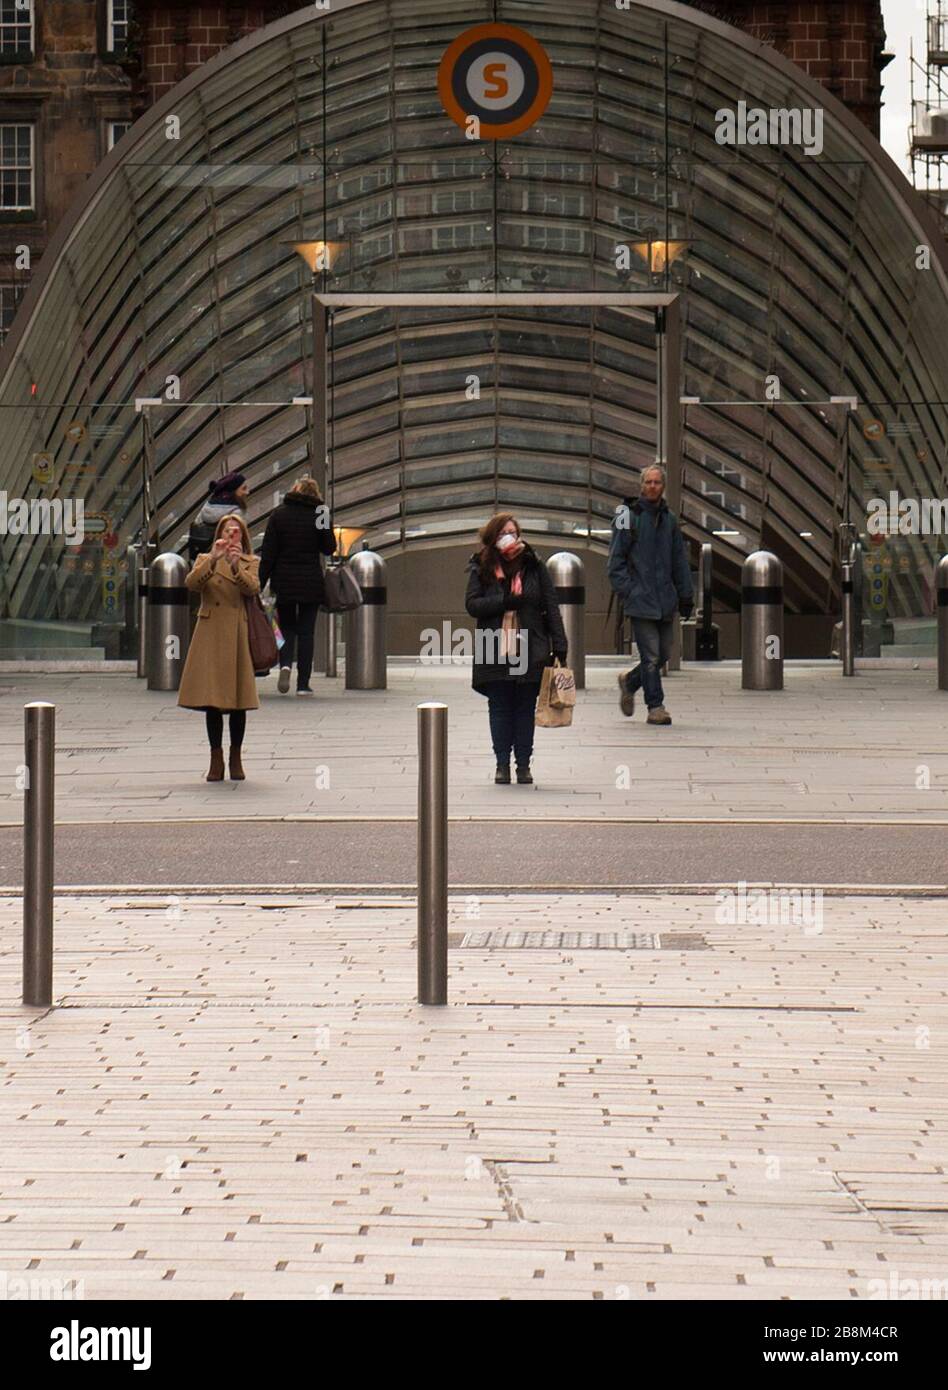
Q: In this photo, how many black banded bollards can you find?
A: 5